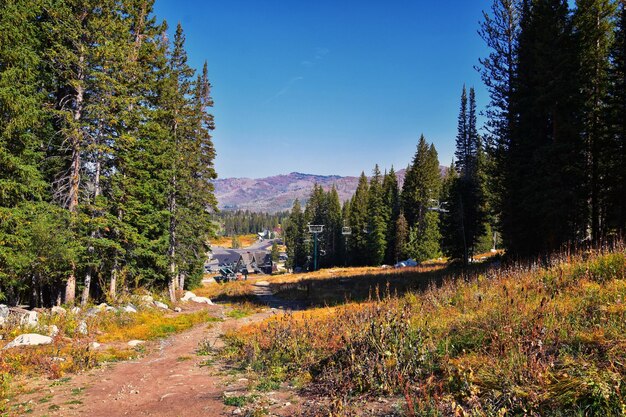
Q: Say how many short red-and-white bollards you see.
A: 0